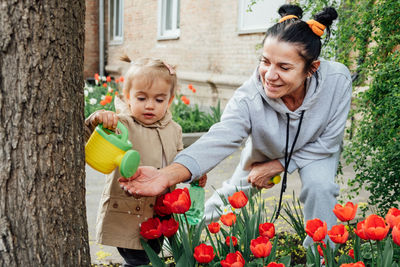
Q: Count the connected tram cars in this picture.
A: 0